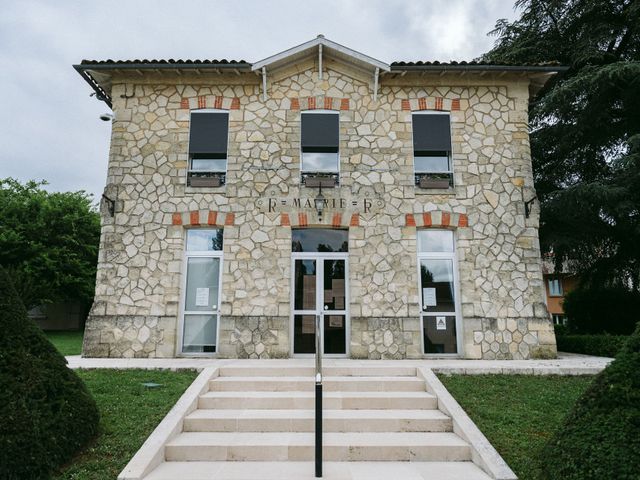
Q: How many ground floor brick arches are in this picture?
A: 3